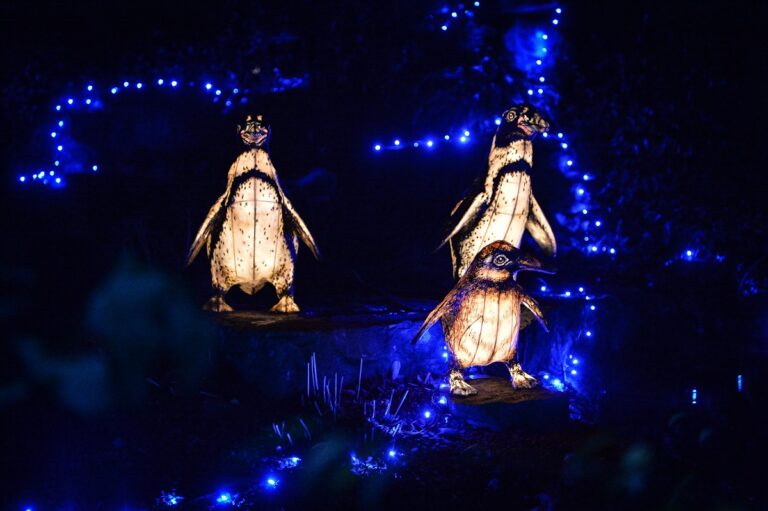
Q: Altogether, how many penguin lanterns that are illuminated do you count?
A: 3